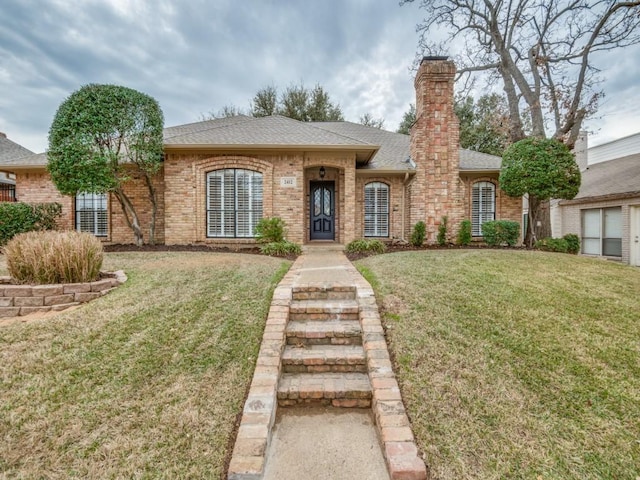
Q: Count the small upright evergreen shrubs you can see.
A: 3